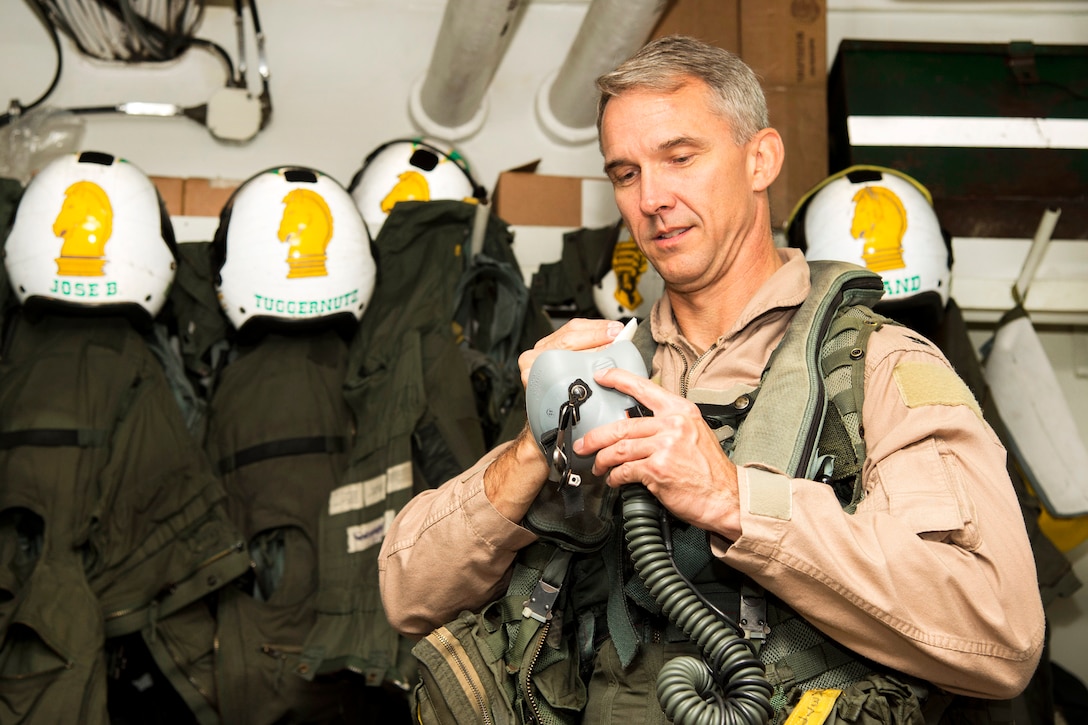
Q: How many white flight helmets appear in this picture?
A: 5